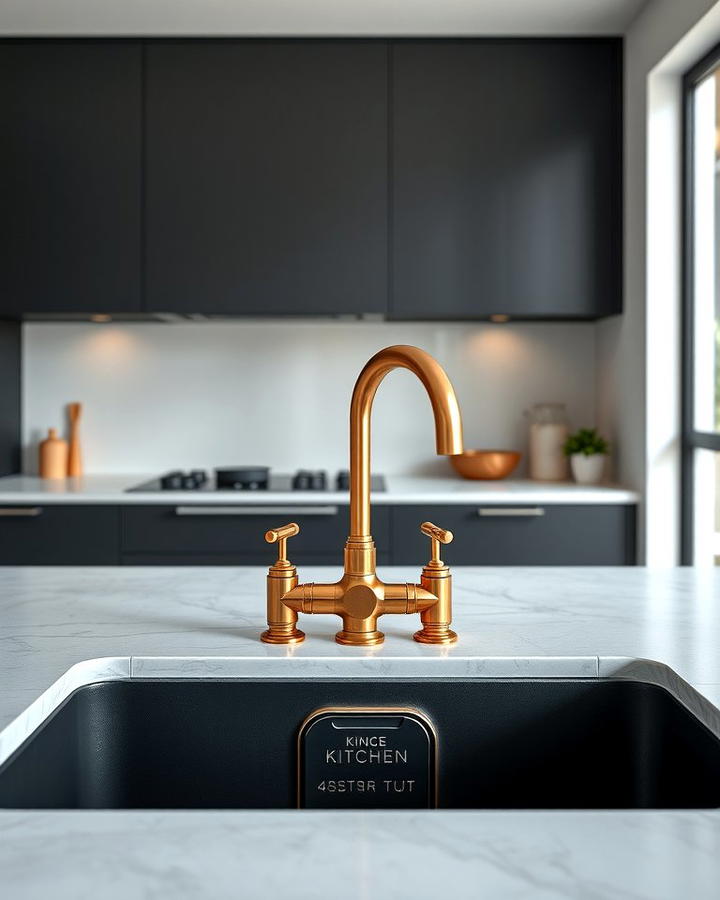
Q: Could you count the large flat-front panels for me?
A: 3